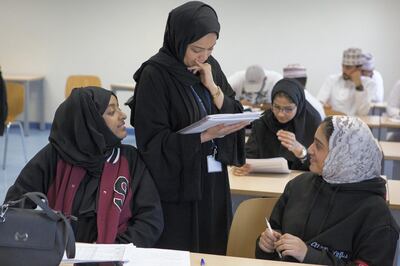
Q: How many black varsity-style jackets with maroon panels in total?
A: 1